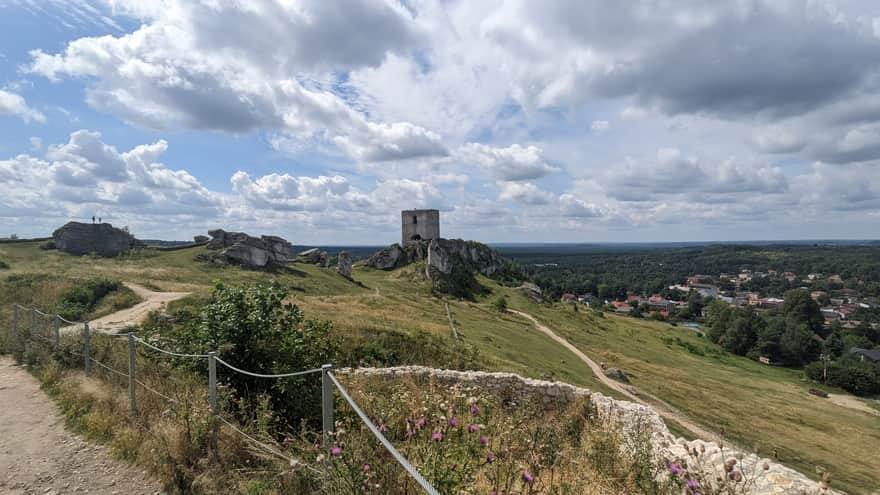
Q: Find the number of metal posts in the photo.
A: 7